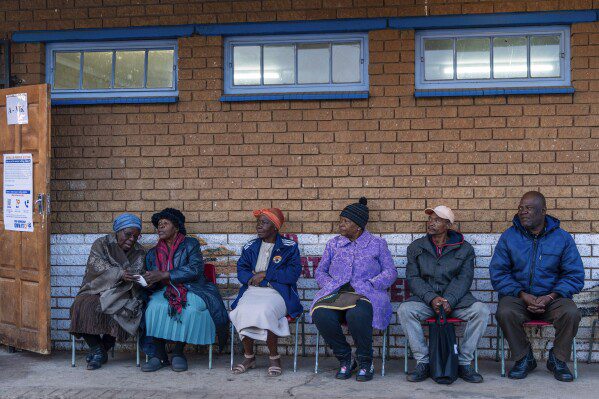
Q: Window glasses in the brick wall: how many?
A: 12